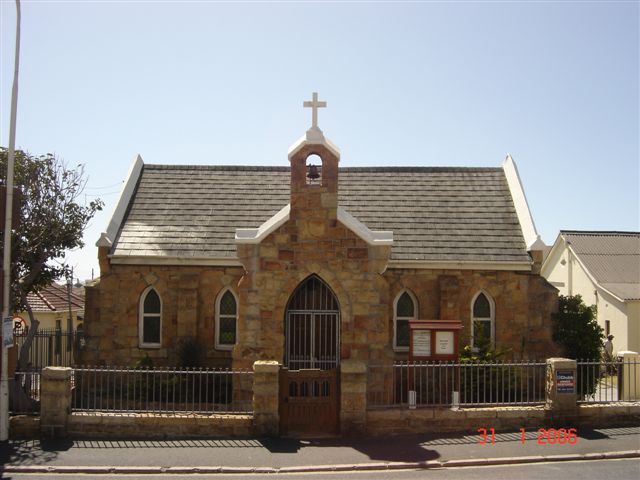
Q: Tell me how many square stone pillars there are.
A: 4